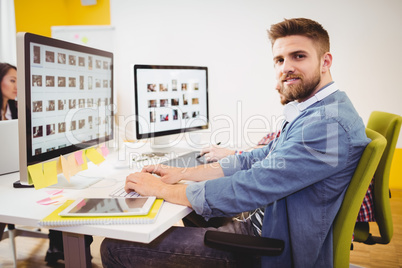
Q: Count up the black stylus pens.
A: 1